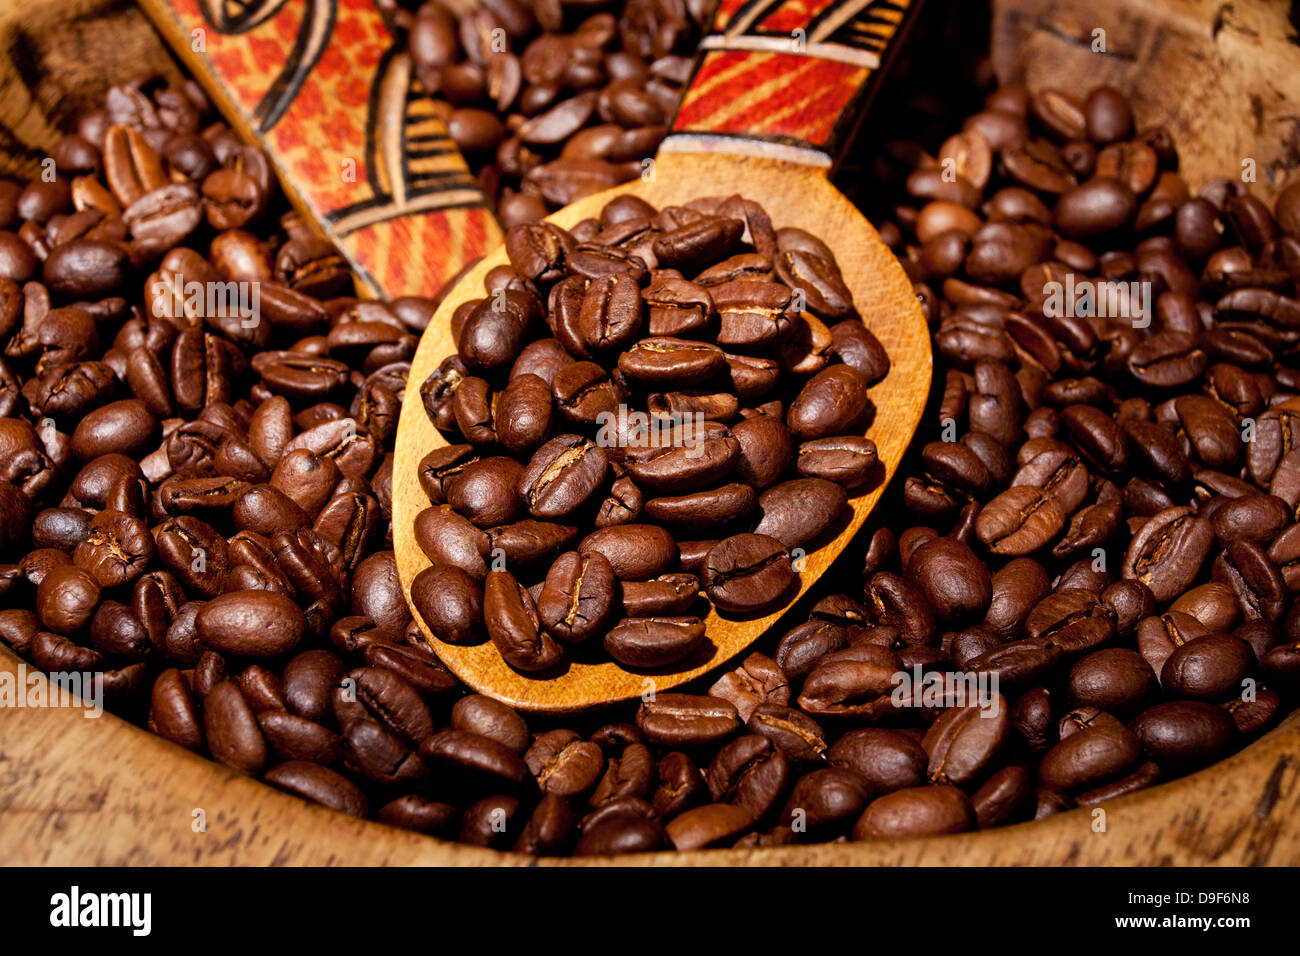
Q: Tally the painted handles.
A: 2